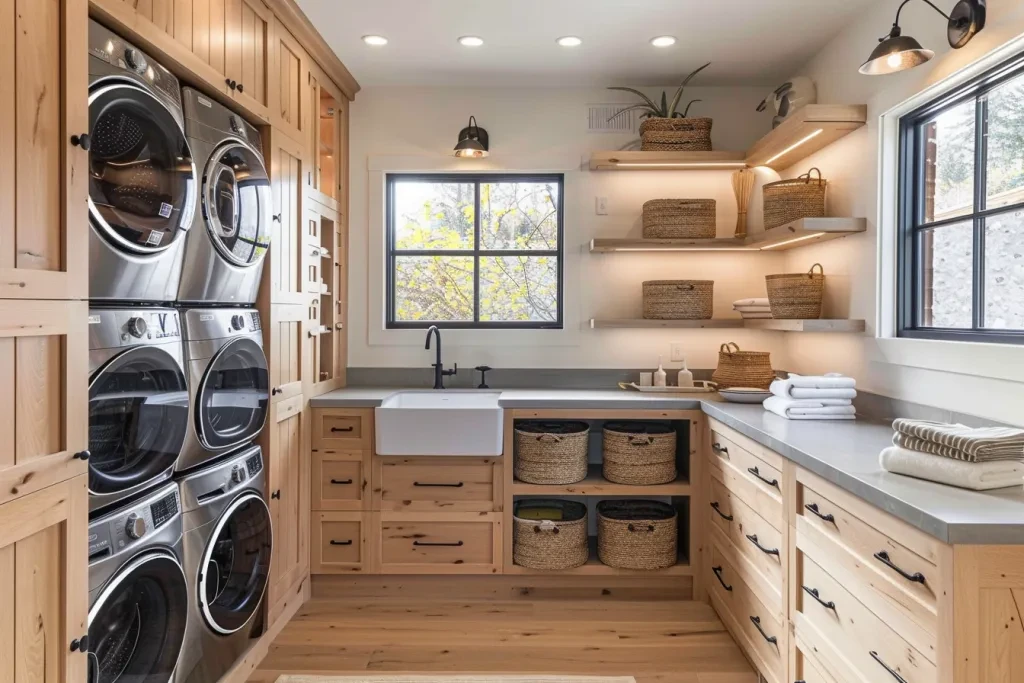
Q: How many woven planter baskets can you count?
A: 1